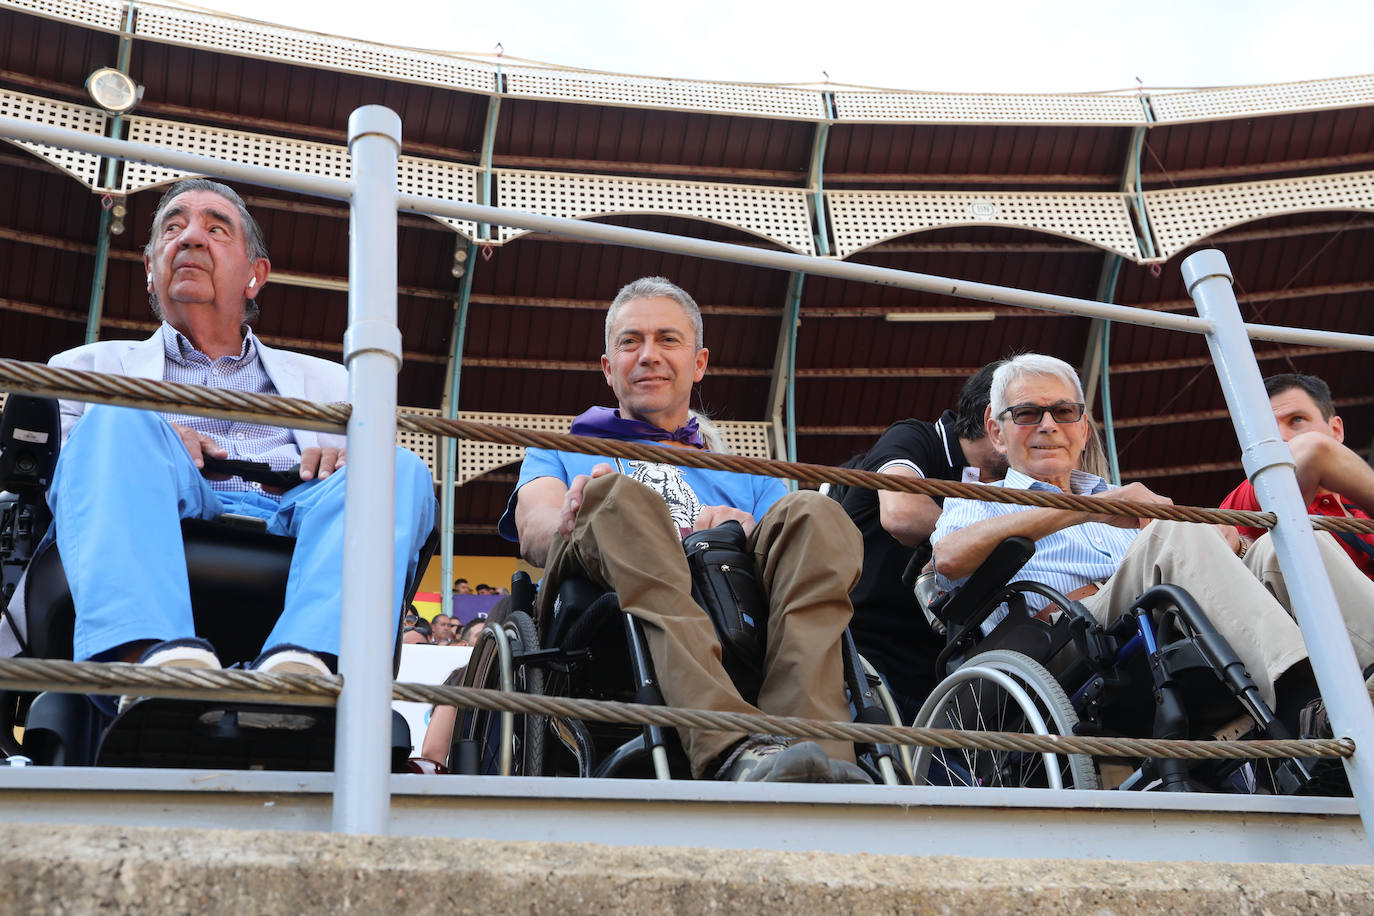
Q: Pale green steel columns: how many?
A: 4